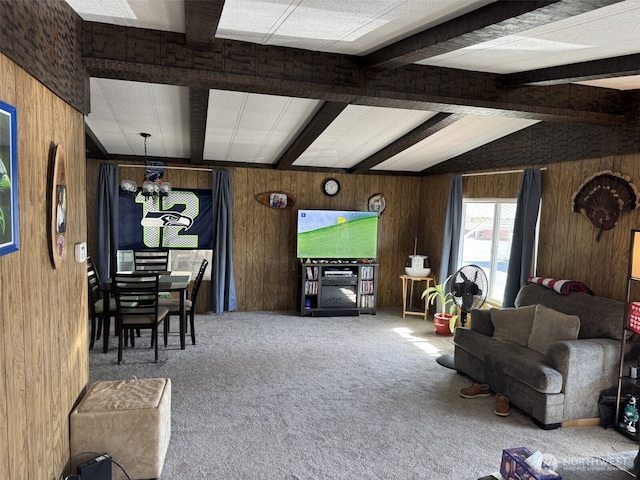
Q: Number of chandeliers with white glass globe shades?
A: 1